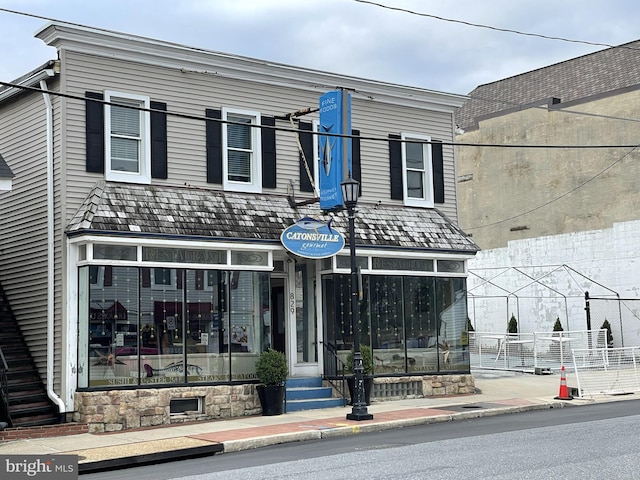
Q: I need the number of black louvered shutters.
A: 8